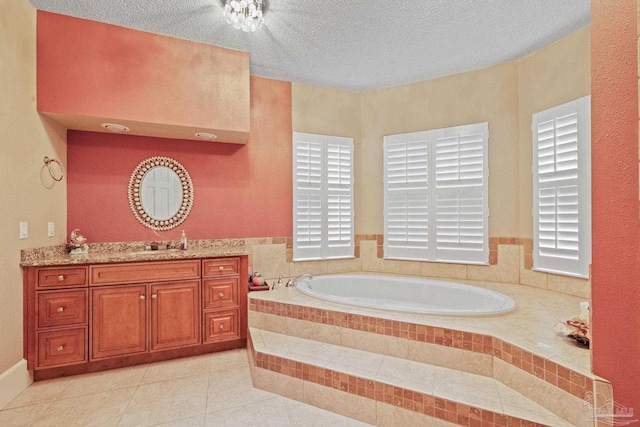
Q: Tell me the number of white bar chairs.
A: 0